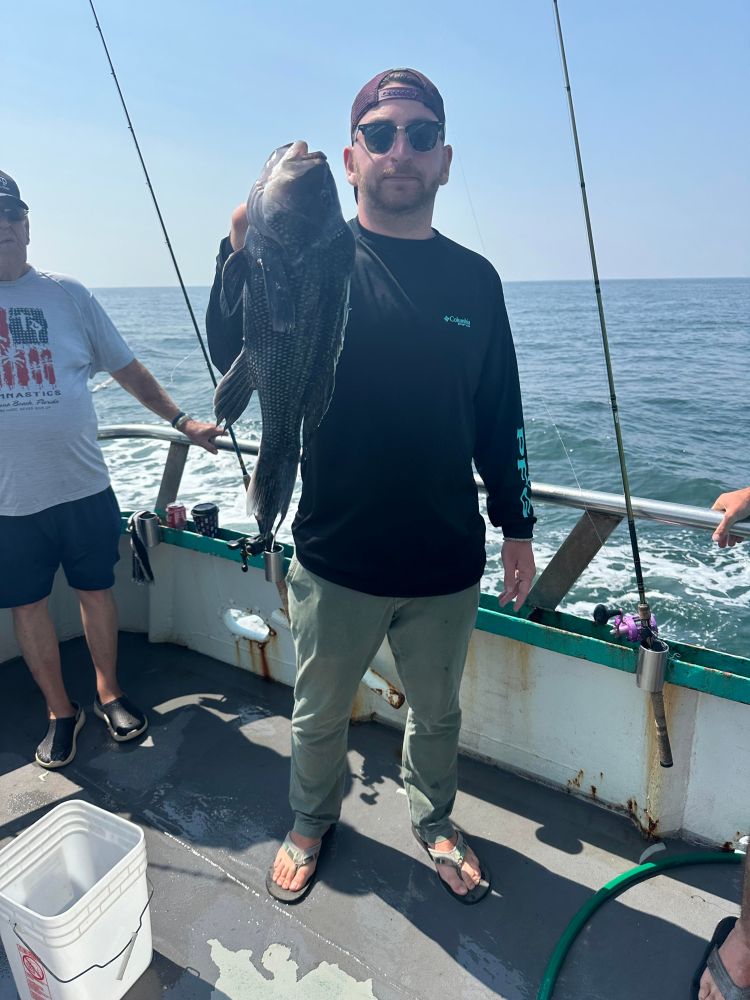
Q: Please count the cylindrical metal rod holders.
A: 3